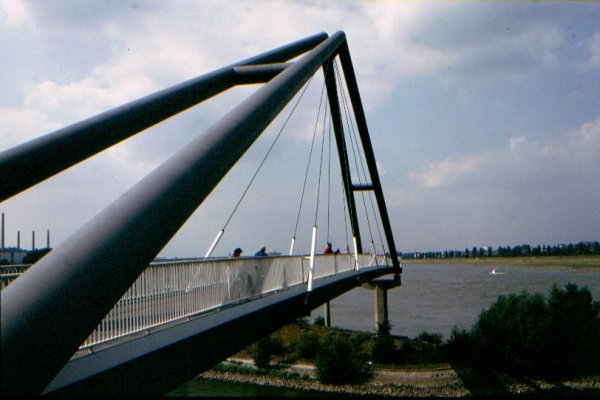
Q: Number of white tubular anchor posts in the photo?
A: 4